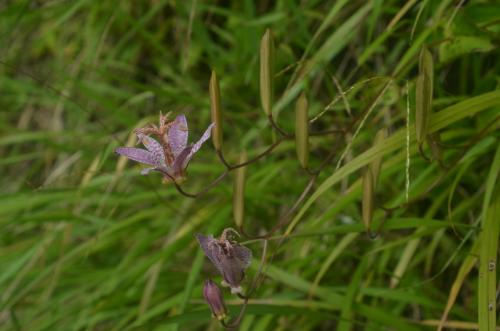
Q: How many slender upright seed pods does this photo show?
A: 8